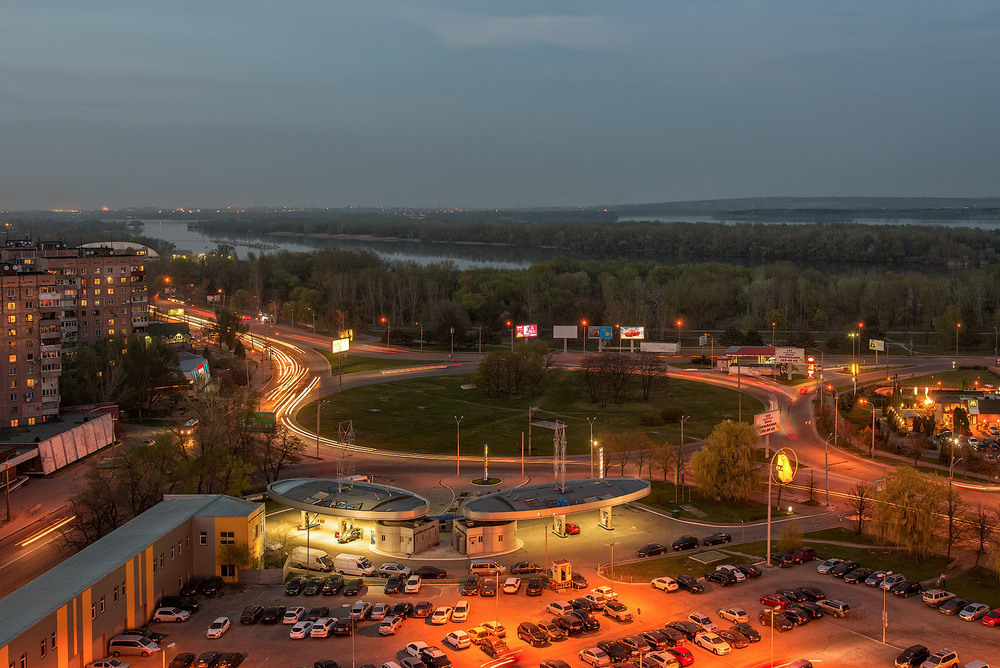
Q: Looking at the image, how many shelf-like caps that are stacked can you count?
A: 0